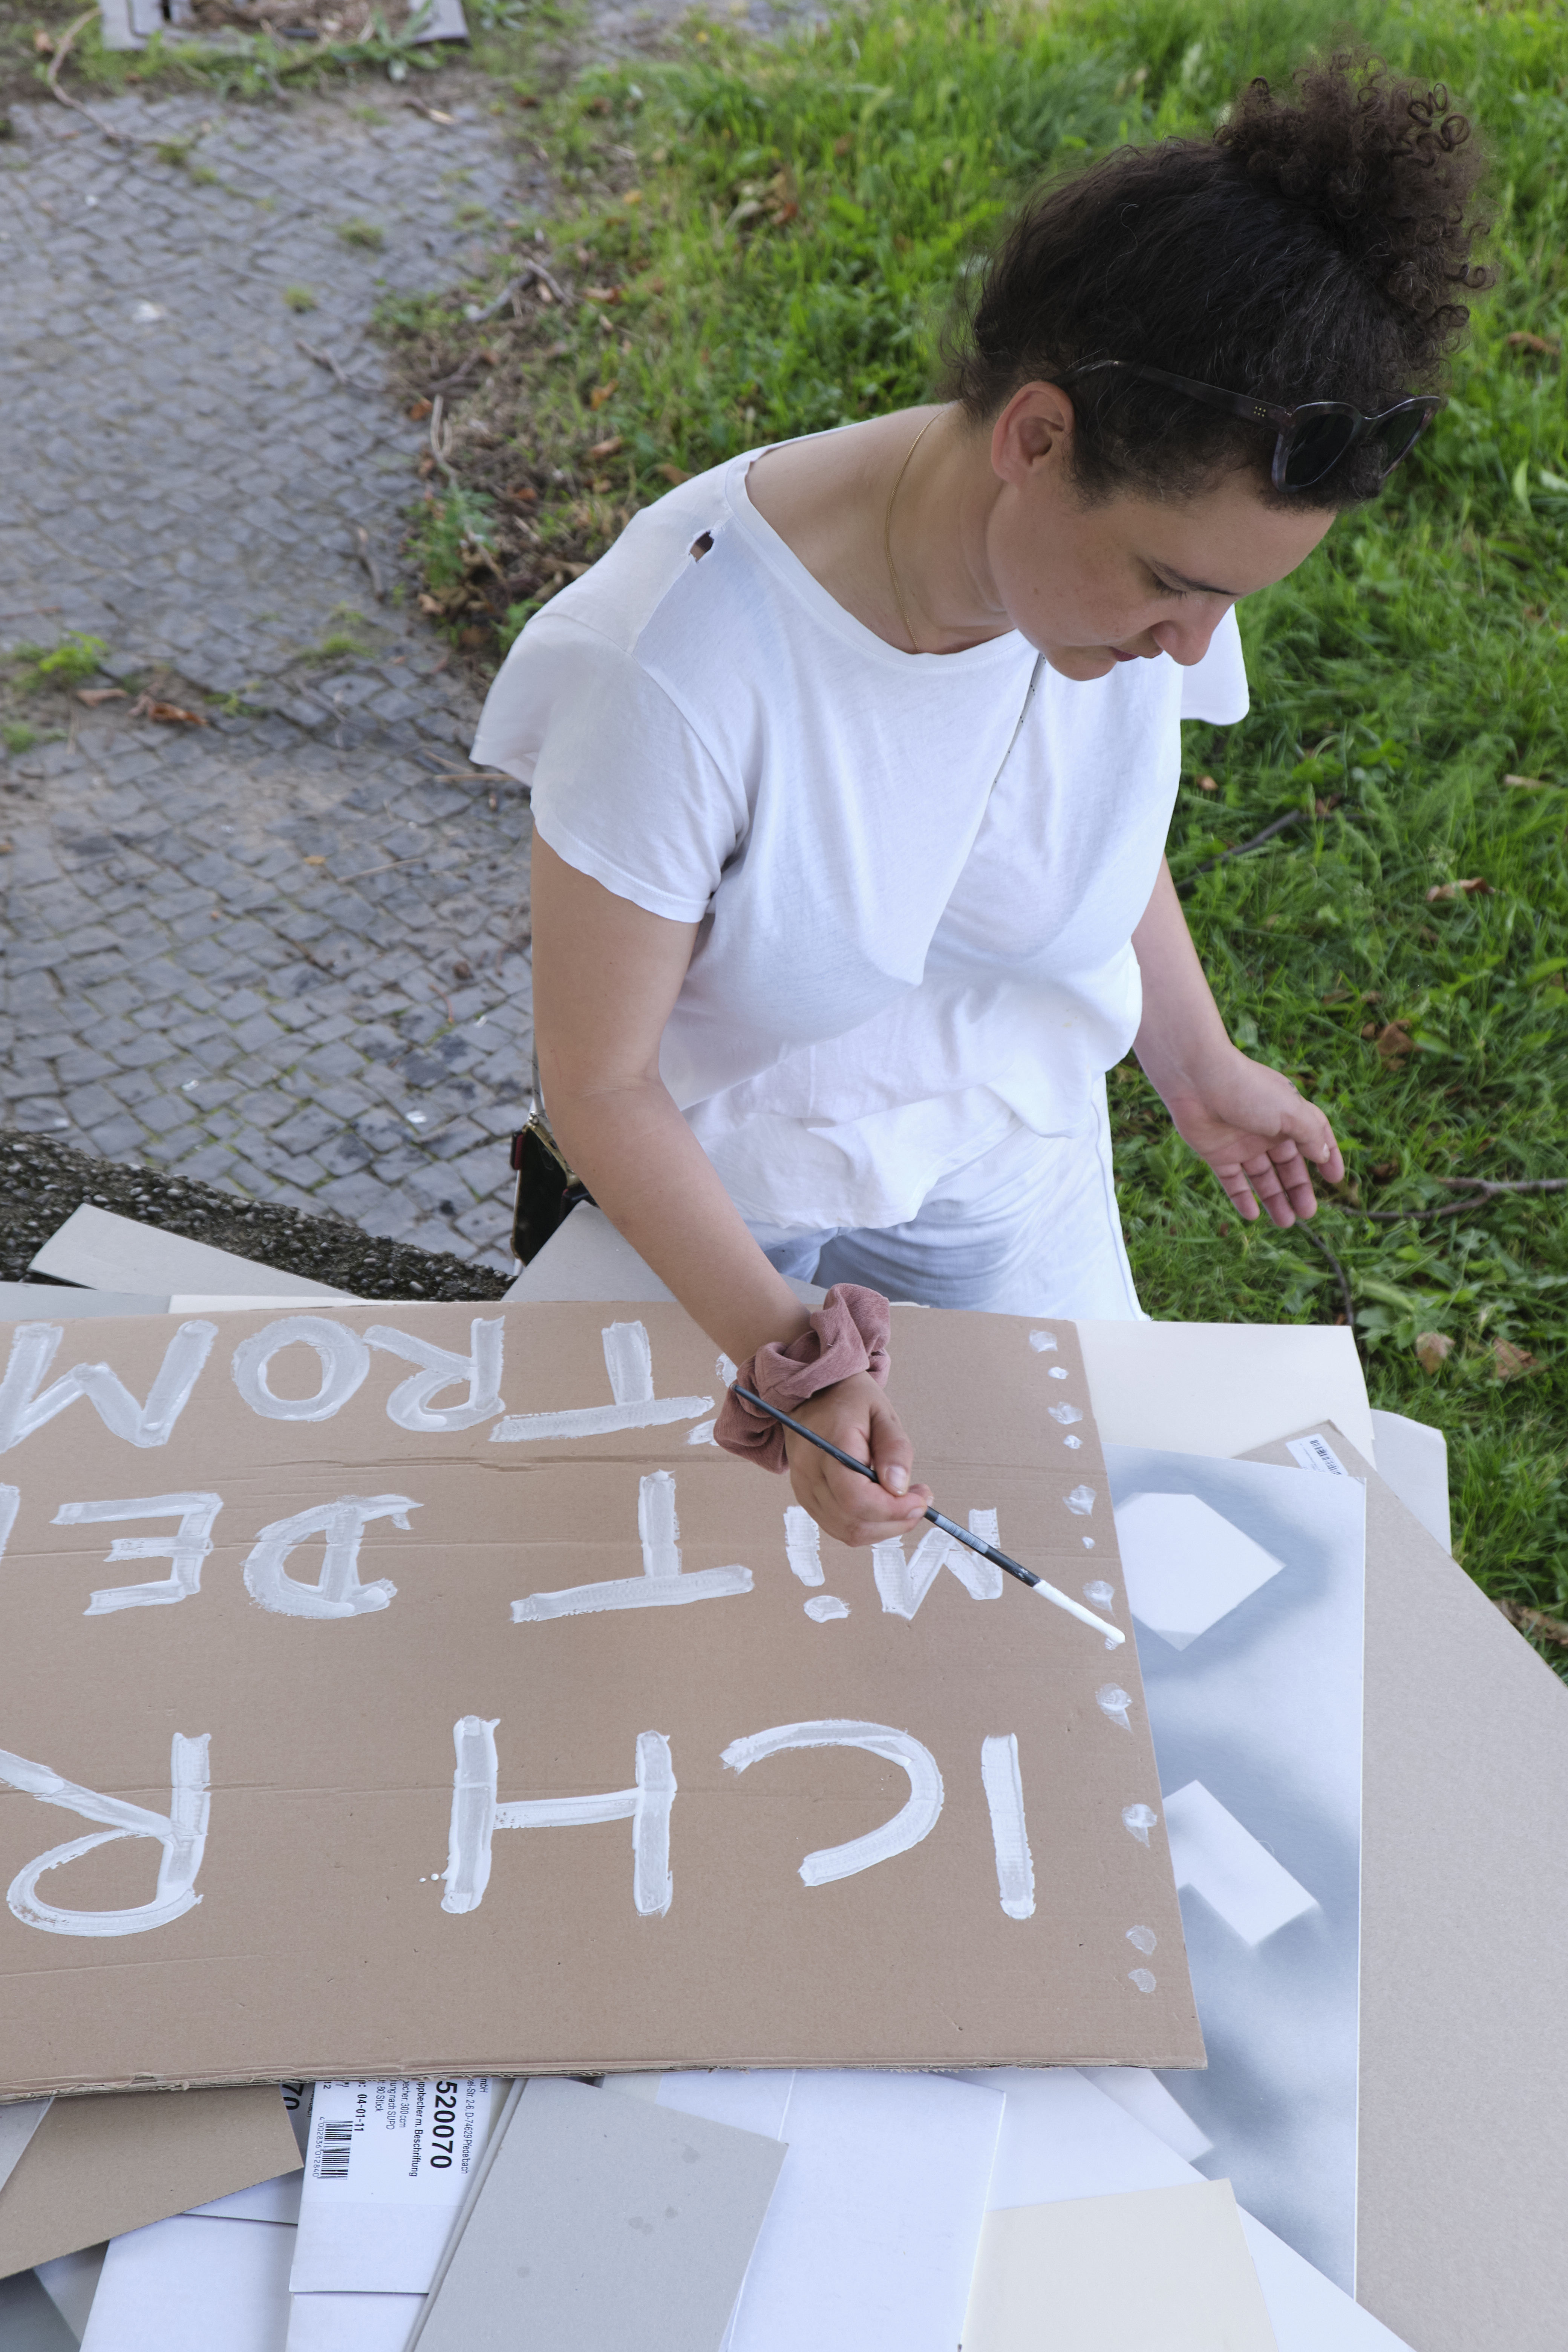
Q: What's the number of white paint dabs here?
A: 12